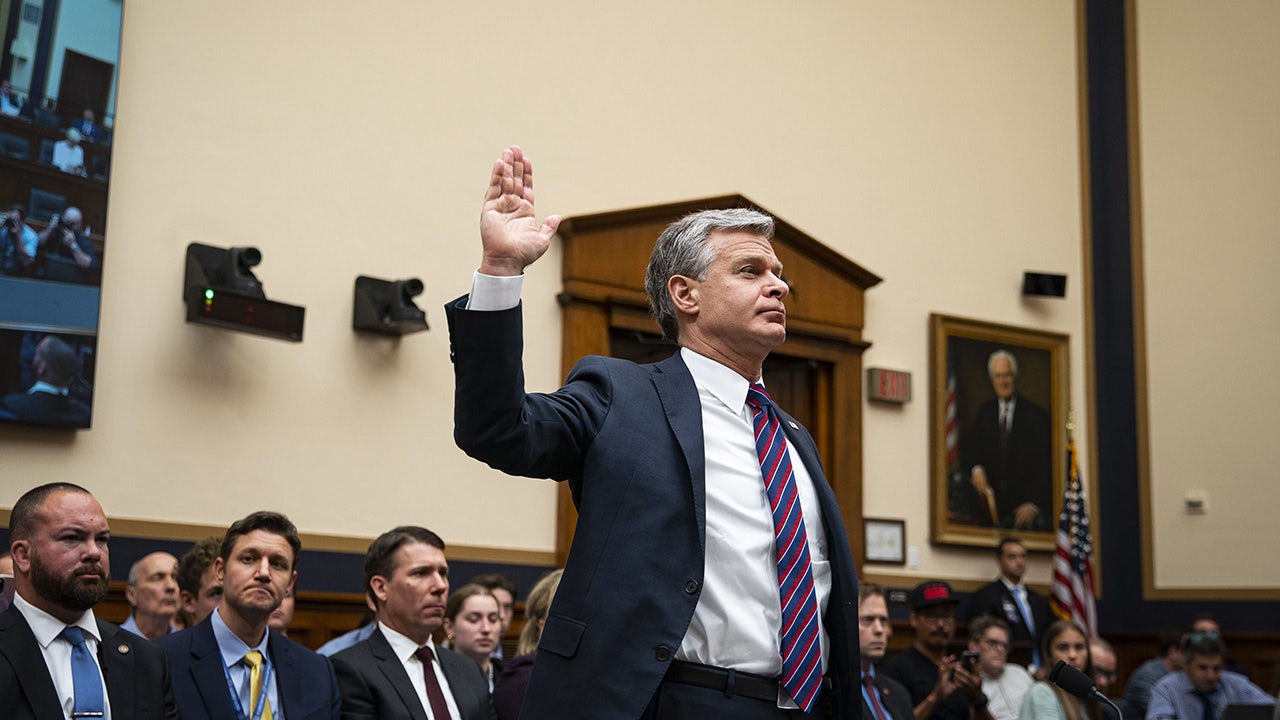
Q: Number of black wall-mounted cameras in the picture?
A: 2